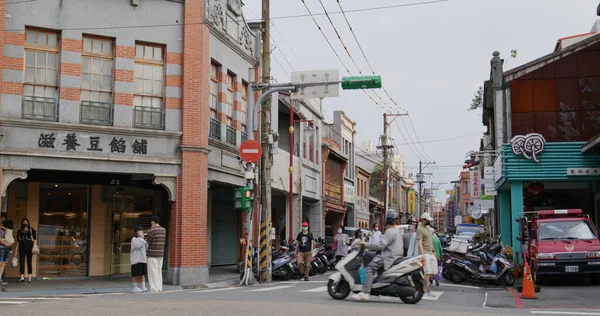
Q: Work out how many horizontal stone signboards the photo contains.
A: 1